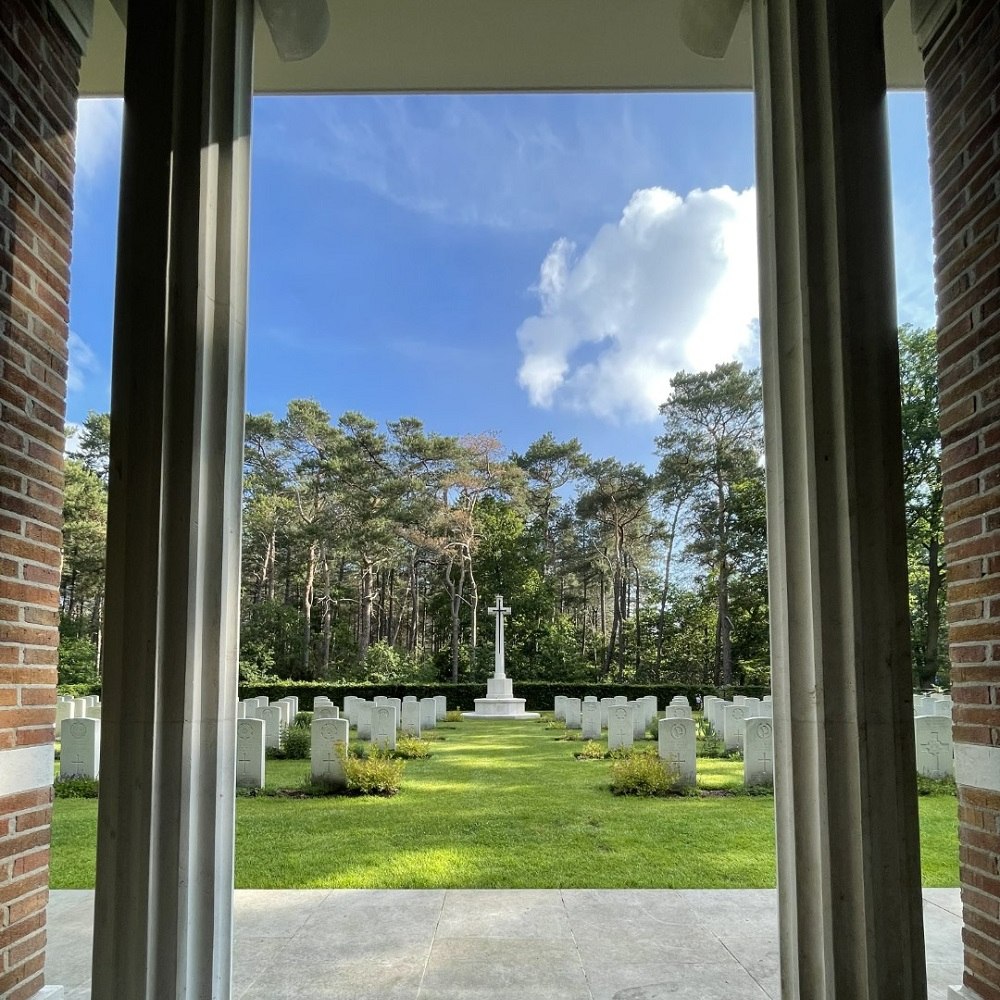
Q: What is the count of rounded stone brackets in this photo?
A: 2